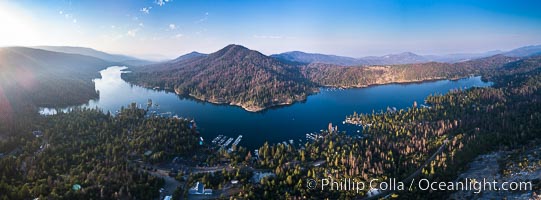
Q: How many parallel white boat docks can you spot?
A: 4